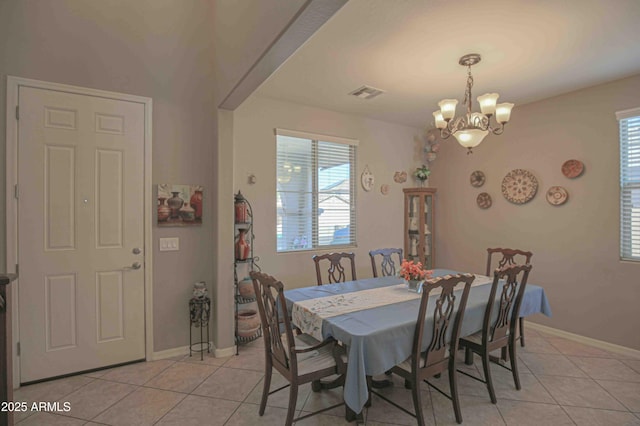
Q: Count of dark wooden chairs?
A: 6